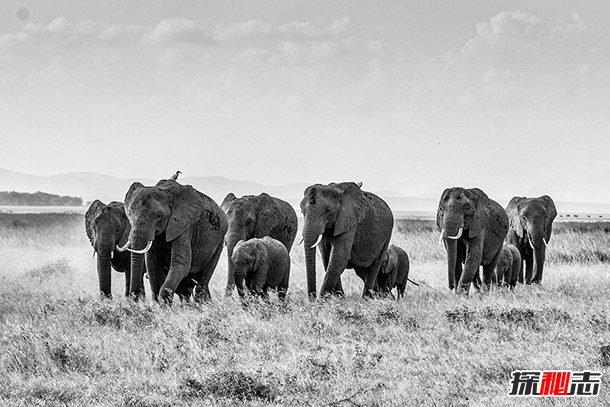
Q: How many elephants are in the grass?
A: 9